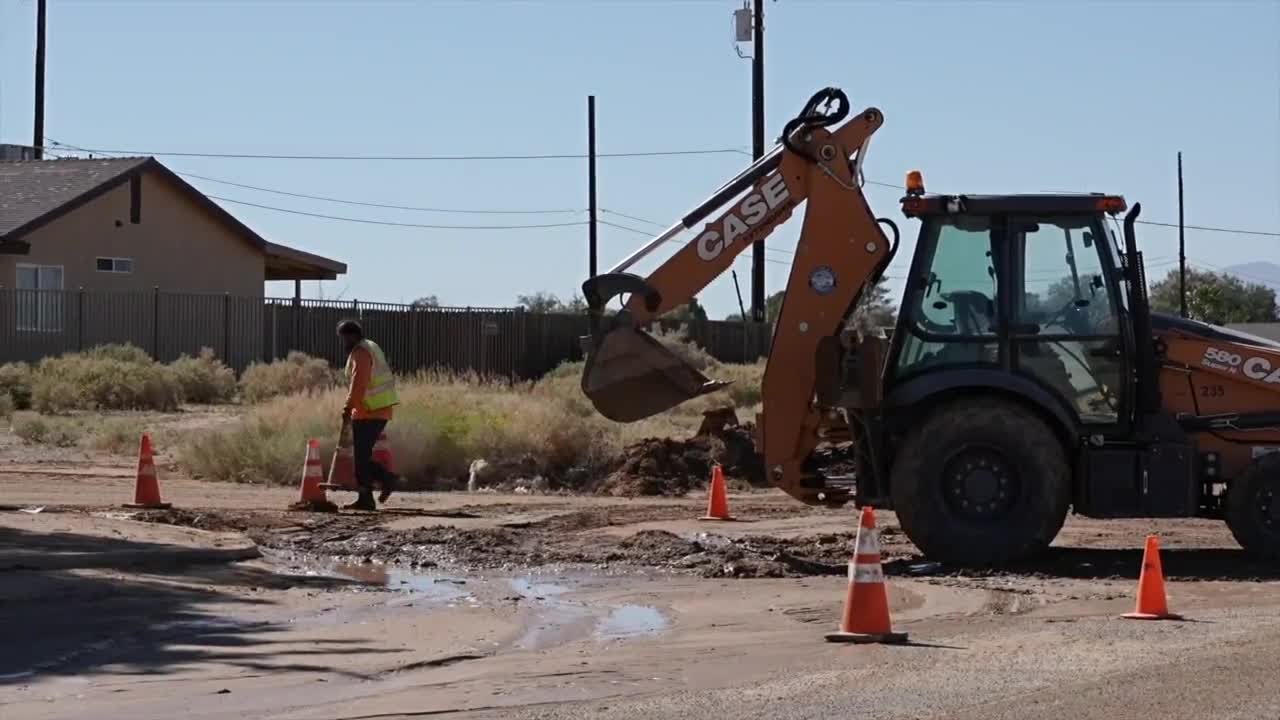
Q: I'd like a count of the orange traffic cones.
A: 7